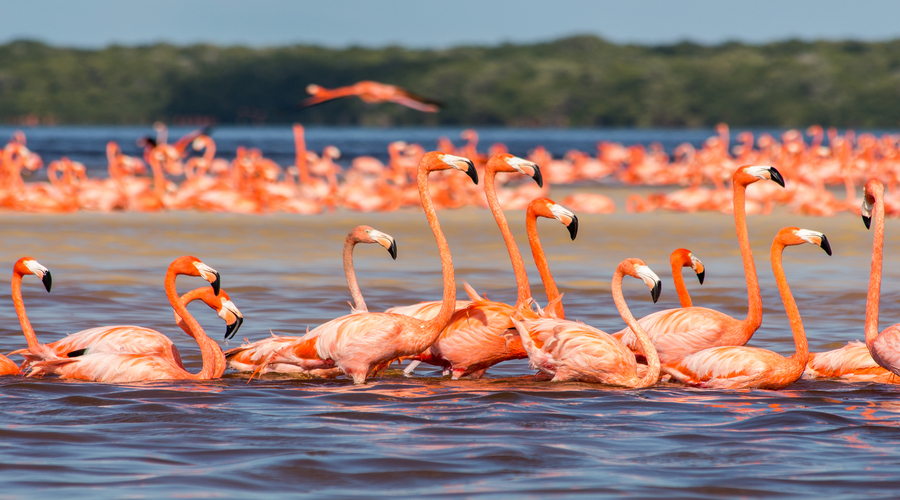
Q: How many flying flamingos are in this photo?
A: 1